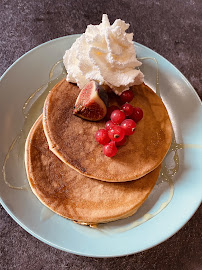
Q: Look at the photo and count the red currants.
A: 11